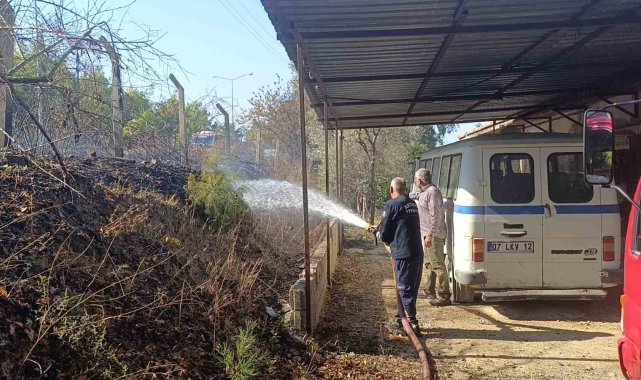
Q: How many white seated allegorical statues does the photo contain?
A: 0